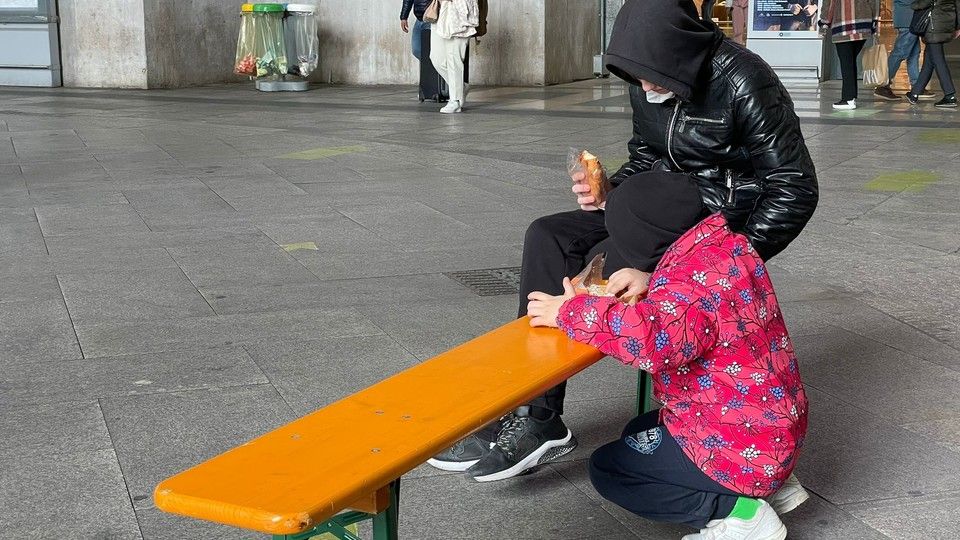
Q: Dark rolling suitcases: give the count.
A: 1